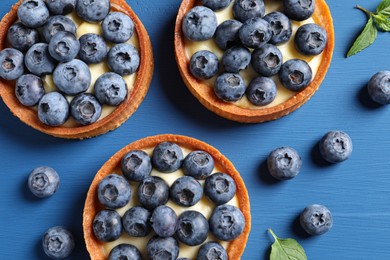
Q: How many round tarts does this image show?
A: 3